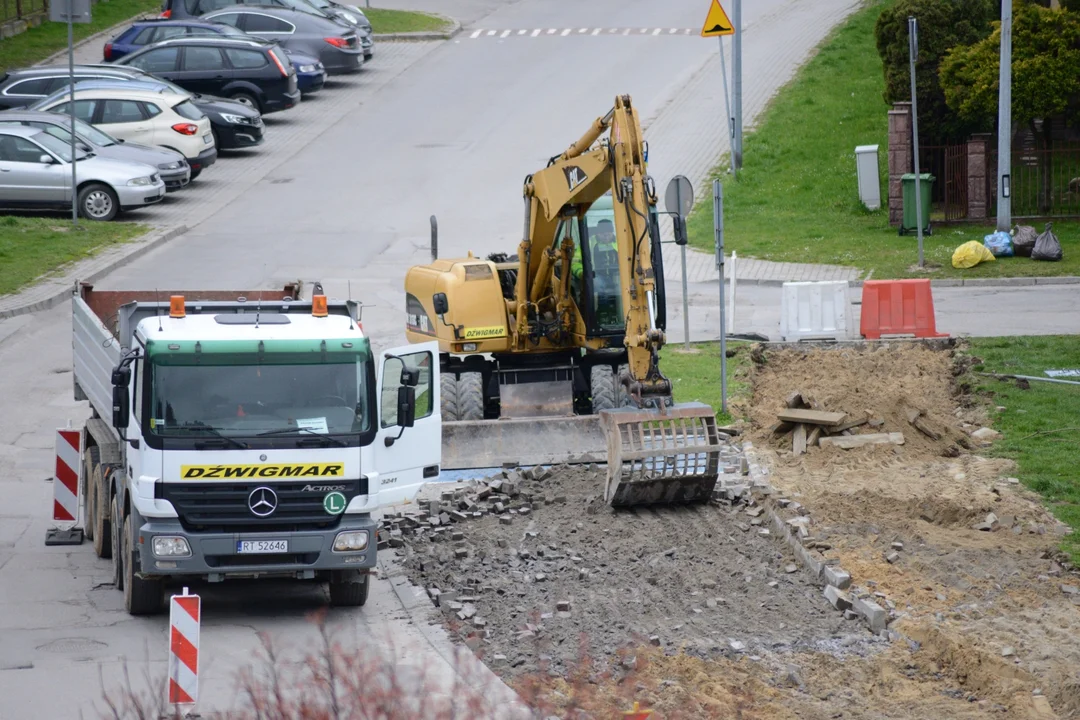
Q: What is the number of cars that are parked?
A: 9